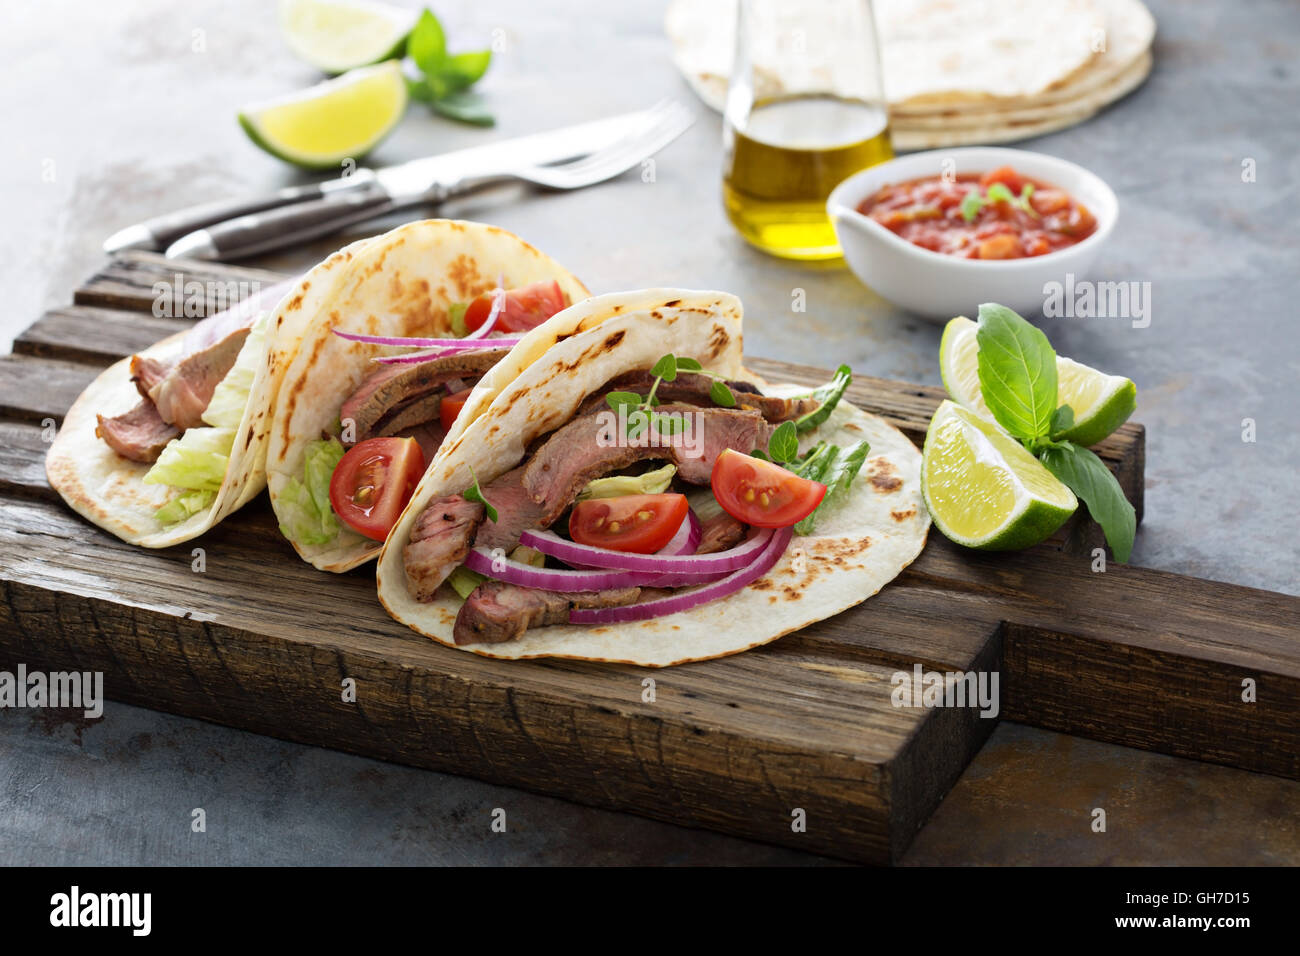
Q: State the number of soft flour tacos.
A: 3